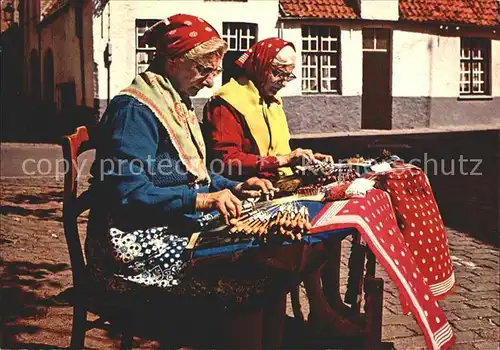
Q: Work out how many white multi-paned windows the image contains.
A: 4